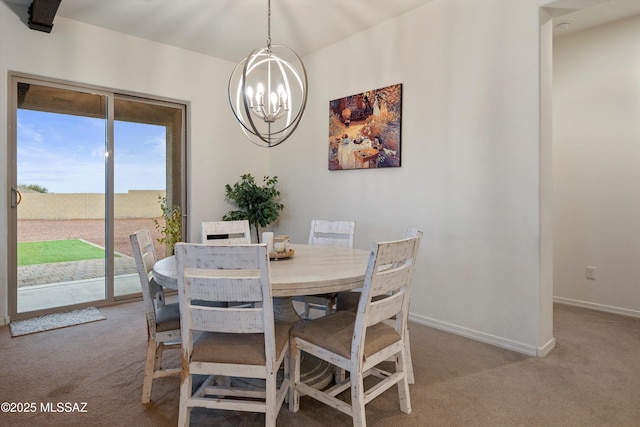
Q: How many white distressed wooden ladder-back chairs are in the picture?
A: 6